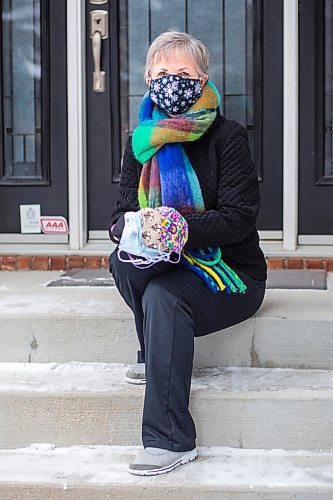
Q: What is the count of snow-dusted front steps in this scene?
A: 3